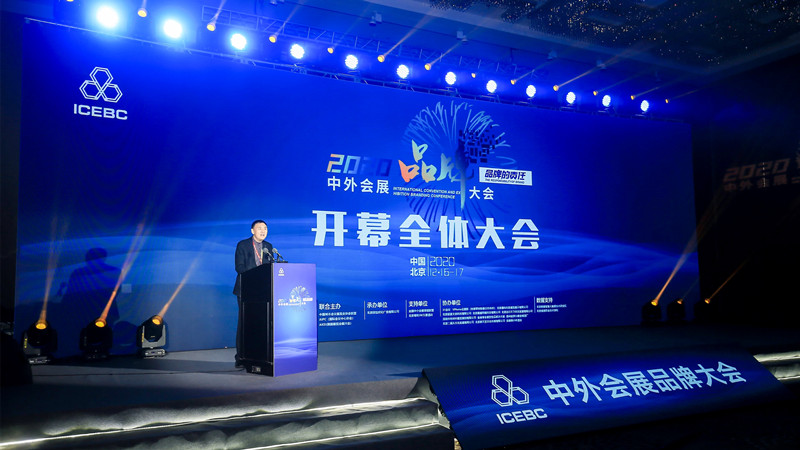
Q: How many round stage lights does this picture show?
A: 12